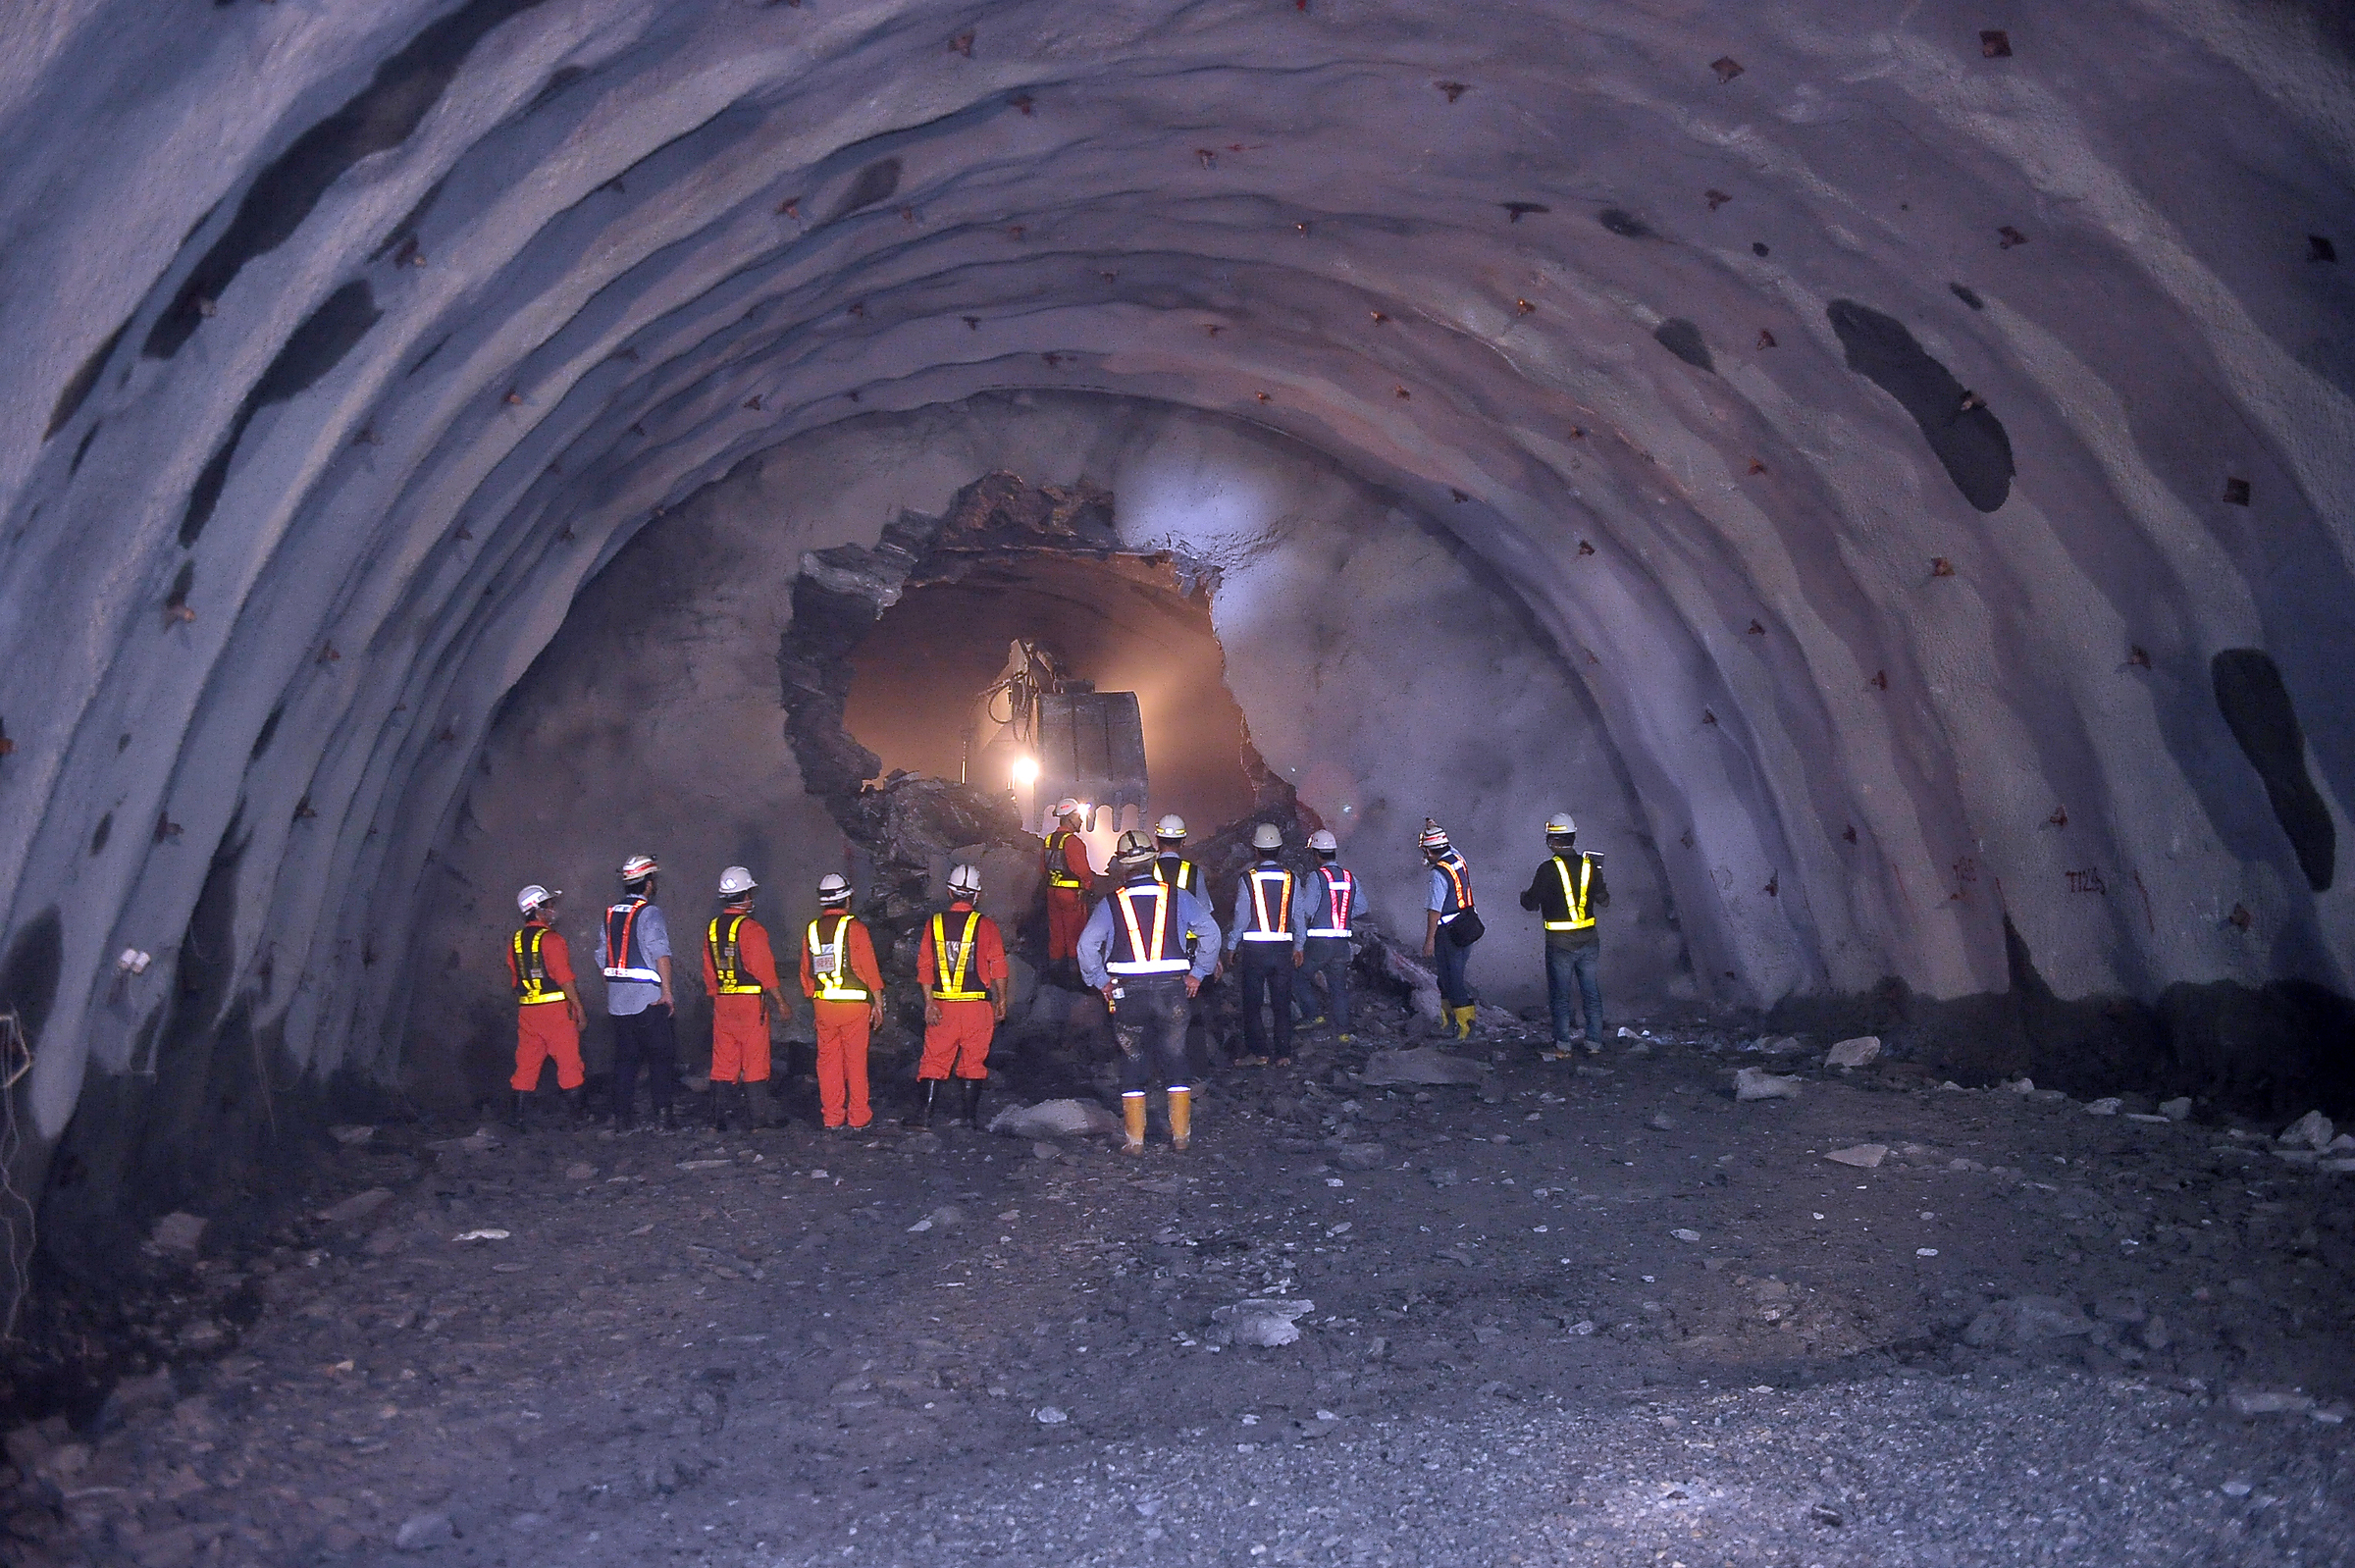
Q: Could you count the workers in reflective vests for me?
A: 12